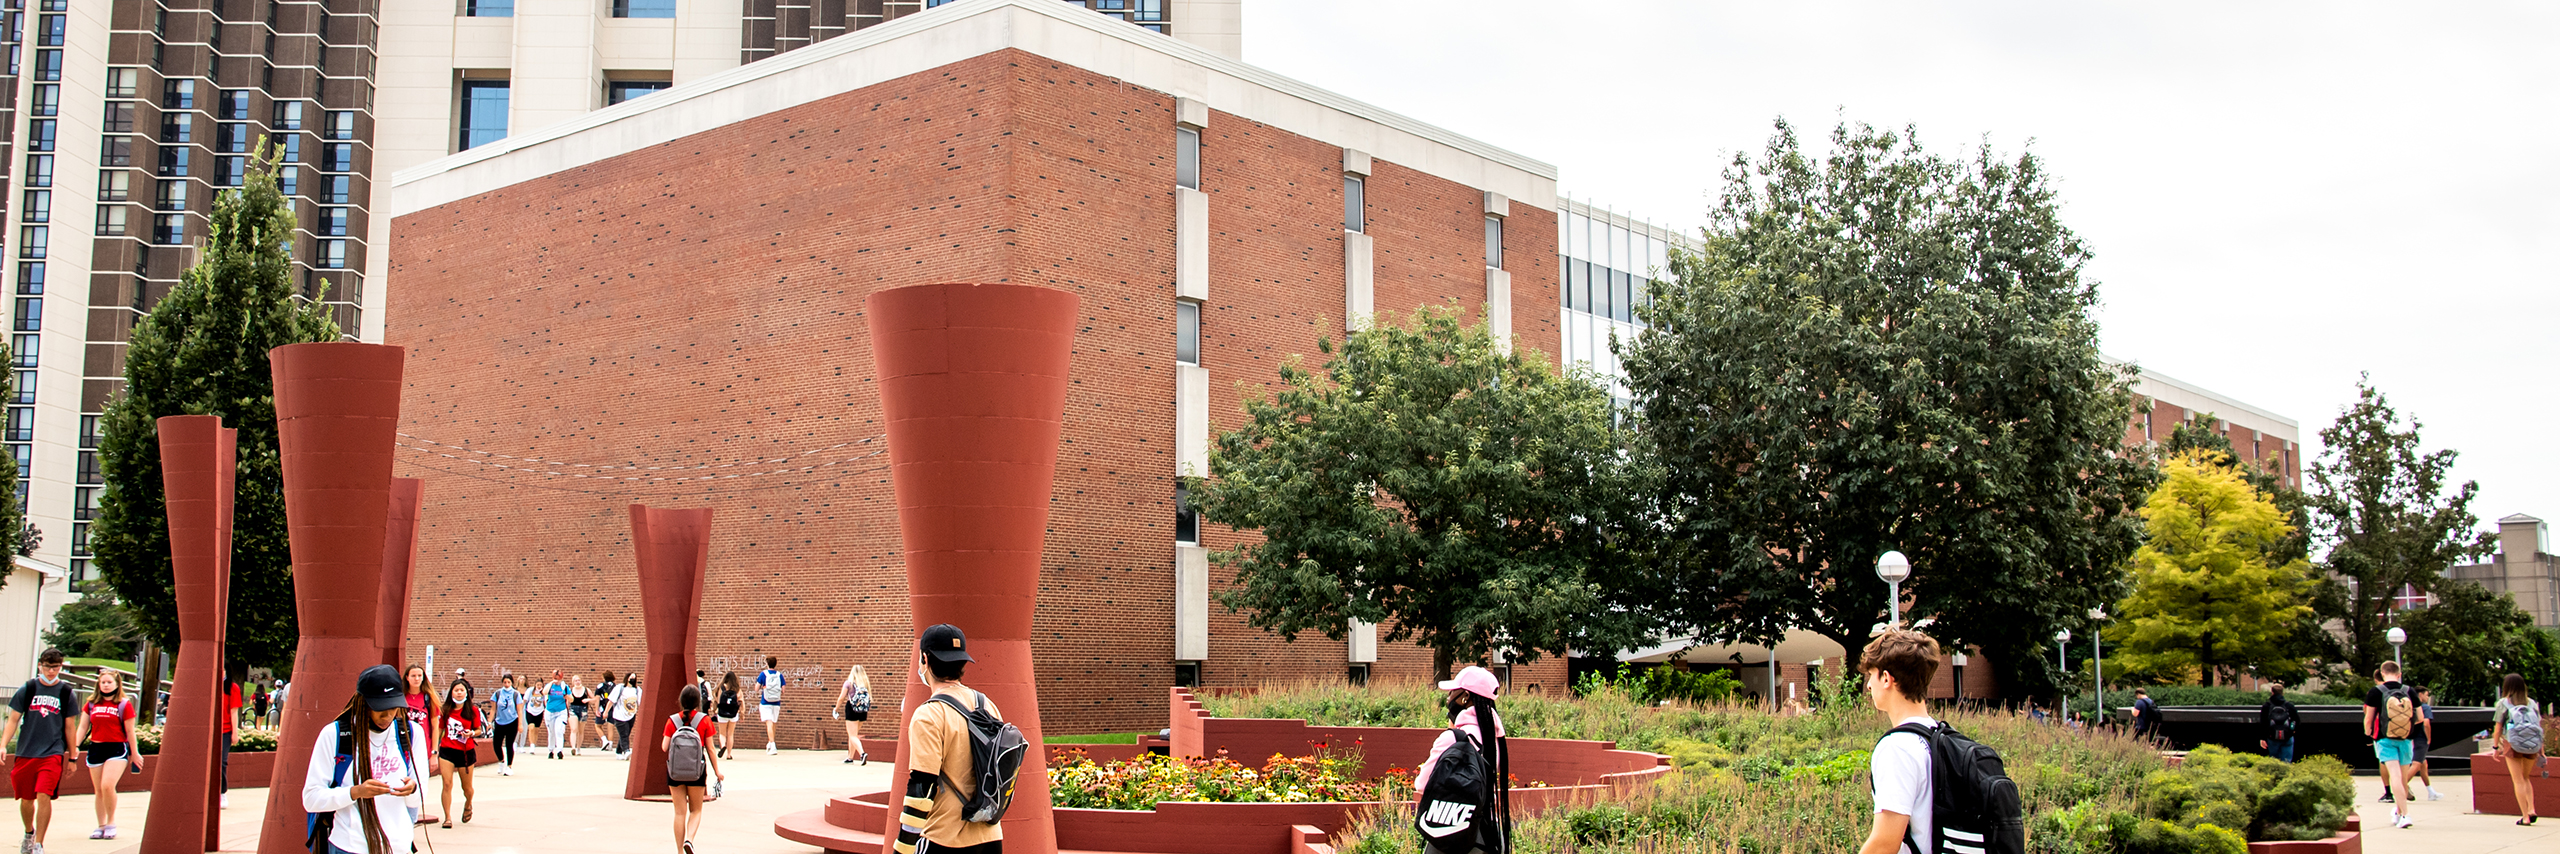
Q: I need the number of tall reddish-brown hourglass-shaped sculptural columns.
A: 5